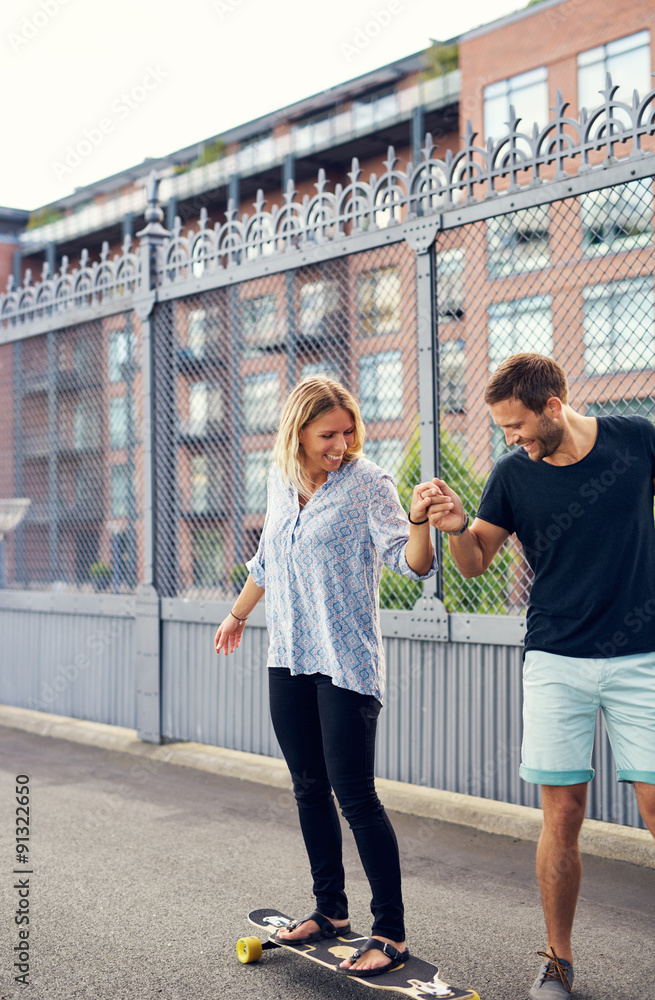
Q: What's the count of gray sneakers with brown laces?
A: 1